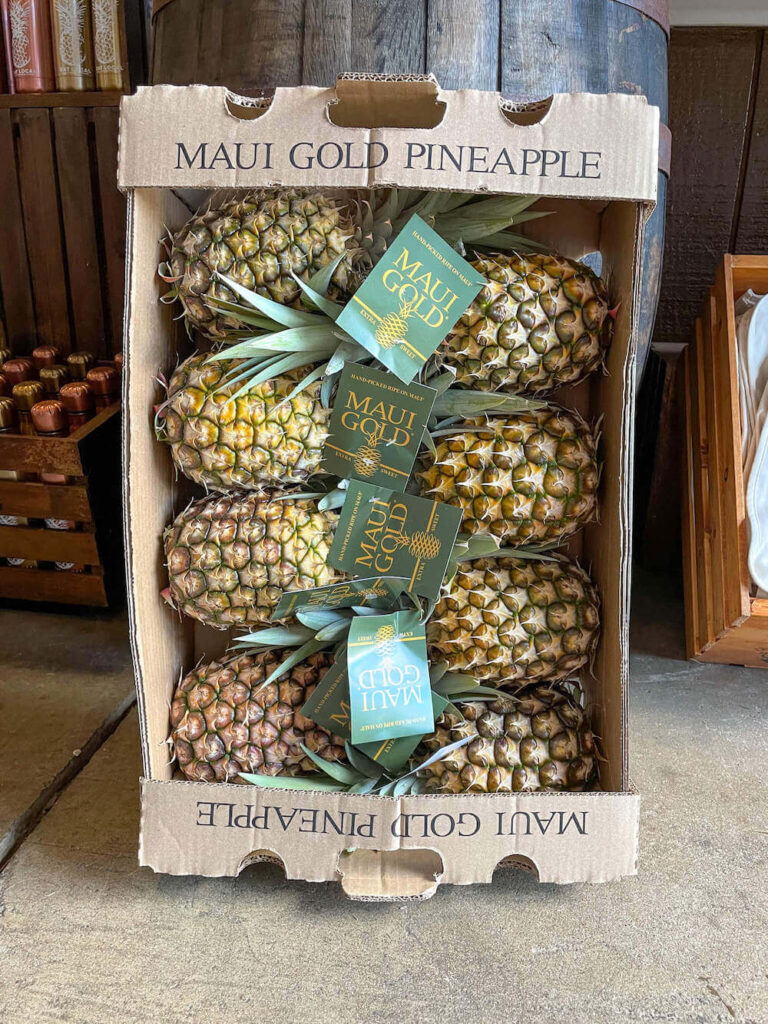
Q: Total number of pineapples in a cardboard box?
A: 8